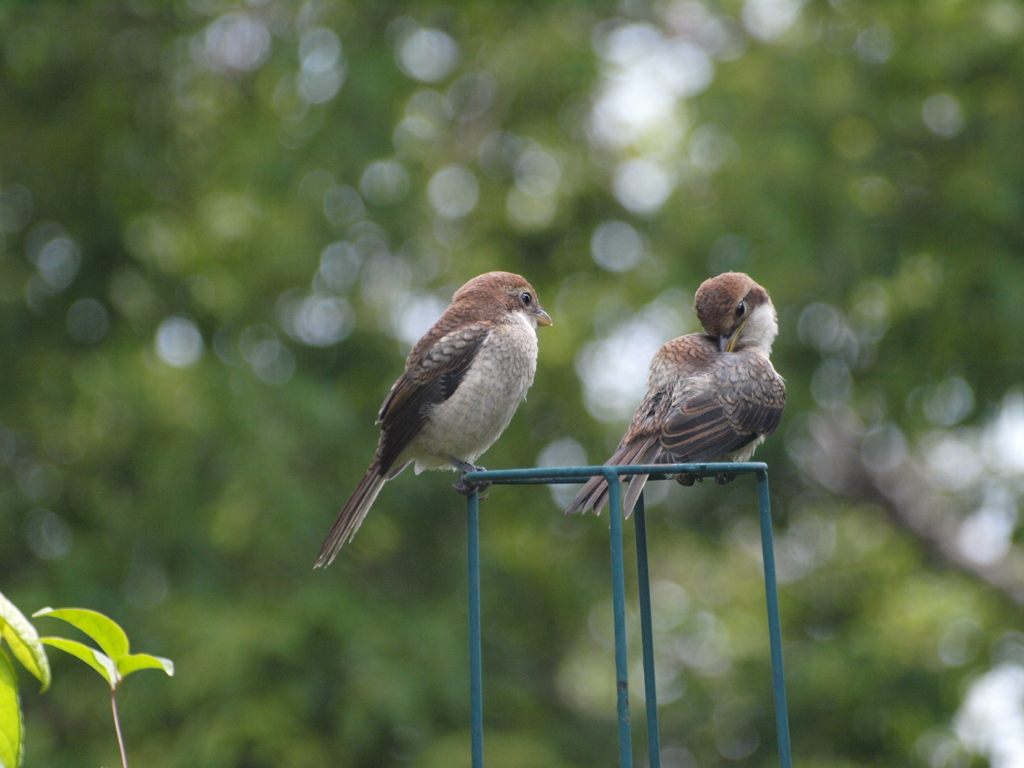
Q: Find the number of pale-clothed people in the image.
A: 0